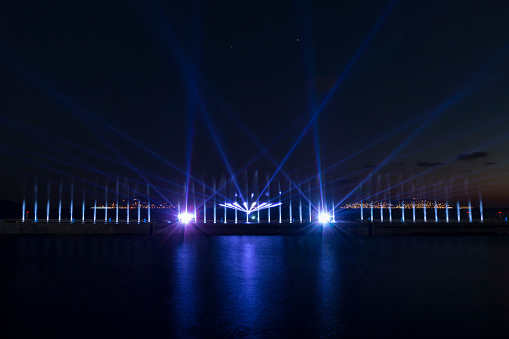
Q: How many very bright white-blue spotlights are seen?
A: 2